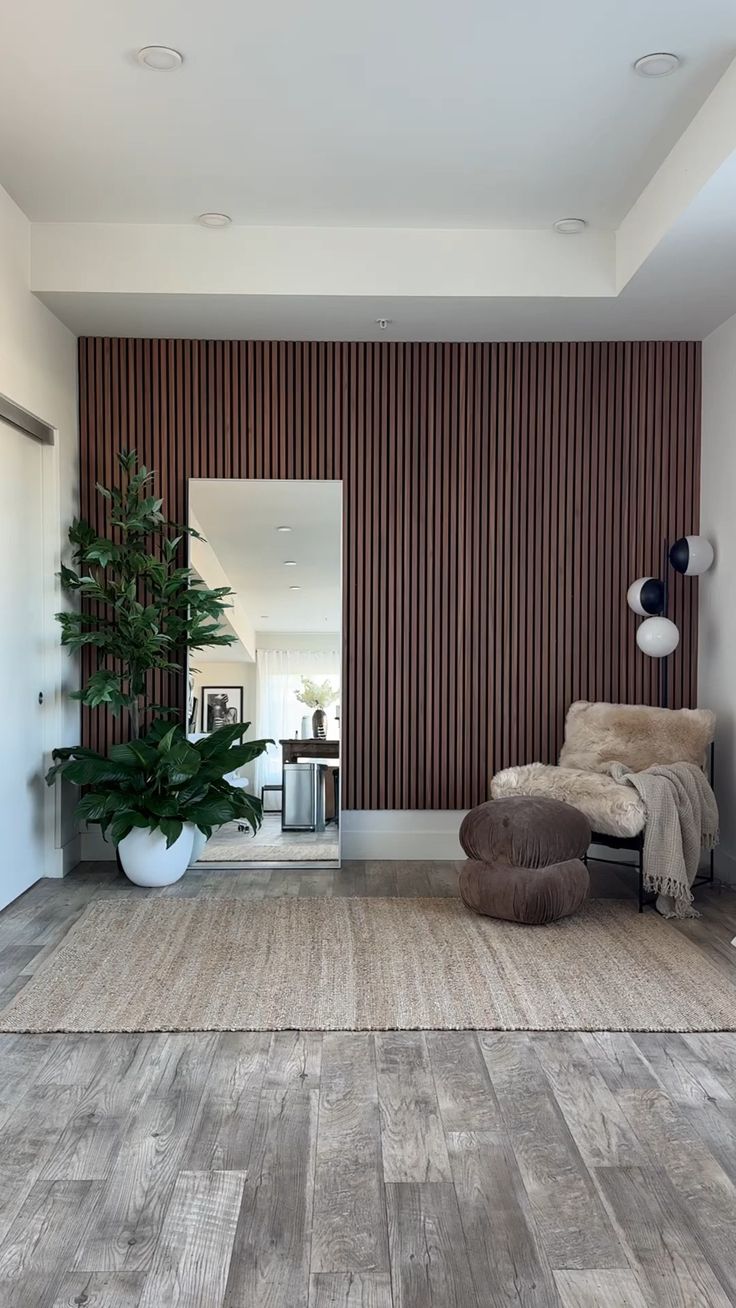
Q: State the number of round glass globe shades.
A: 3